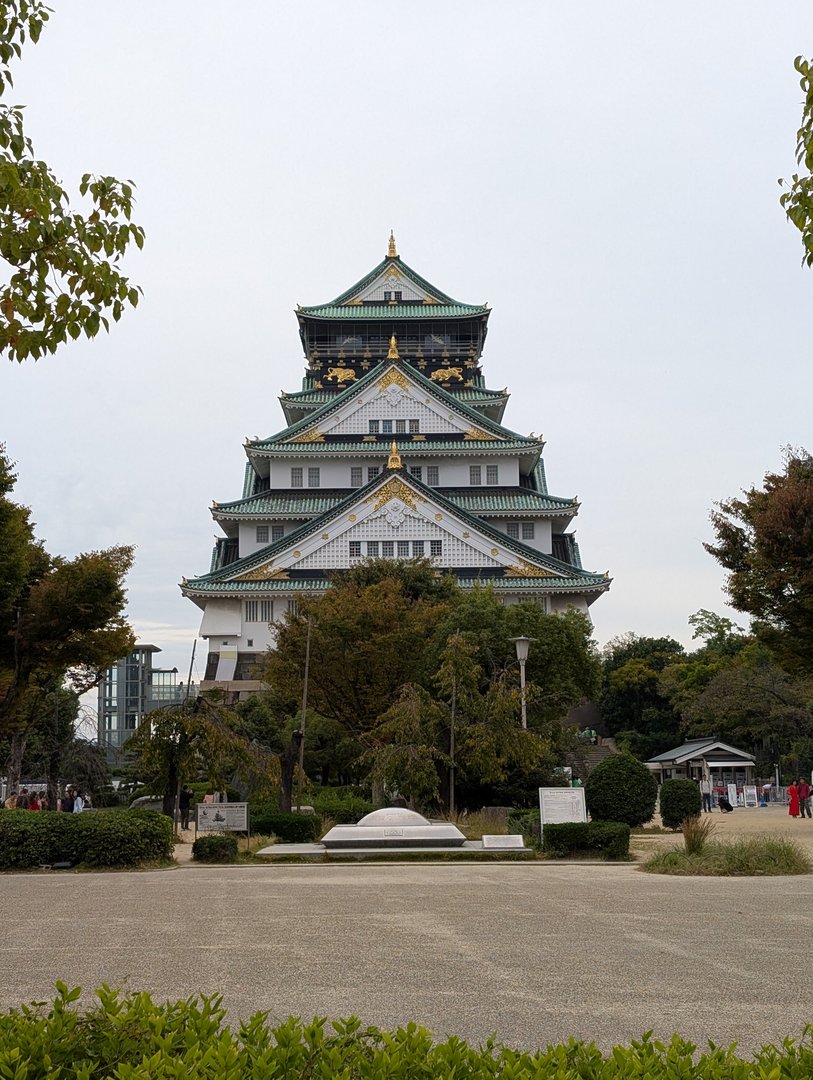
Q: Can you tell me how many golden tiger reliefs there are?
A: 2